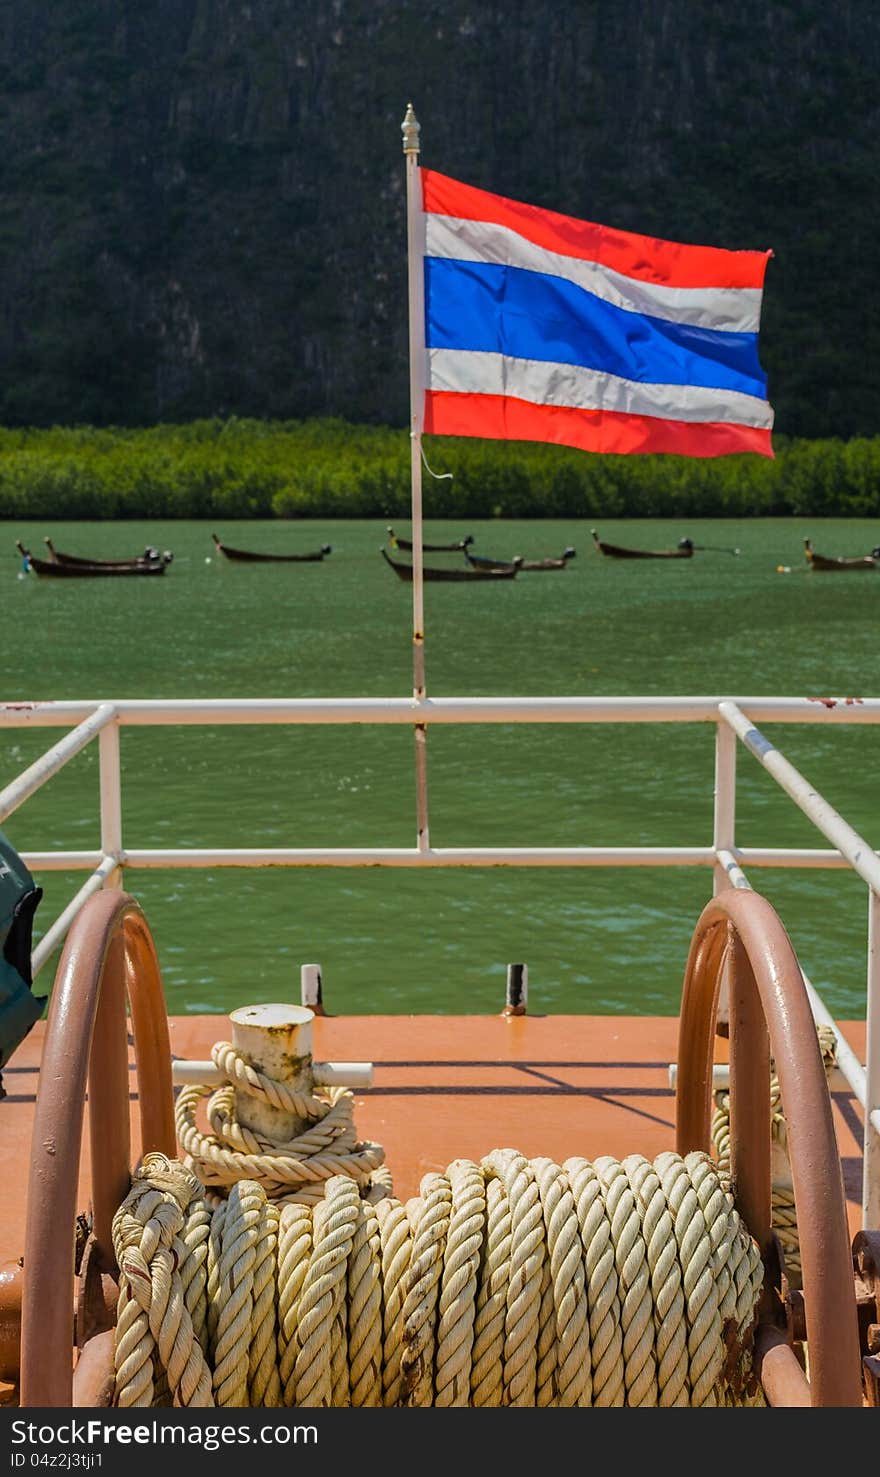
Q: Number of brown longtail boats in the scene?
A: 8